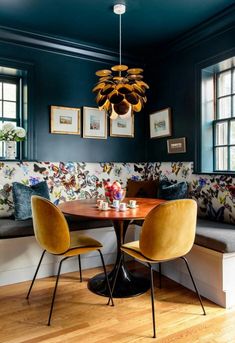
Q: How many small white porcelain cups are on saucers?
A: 5